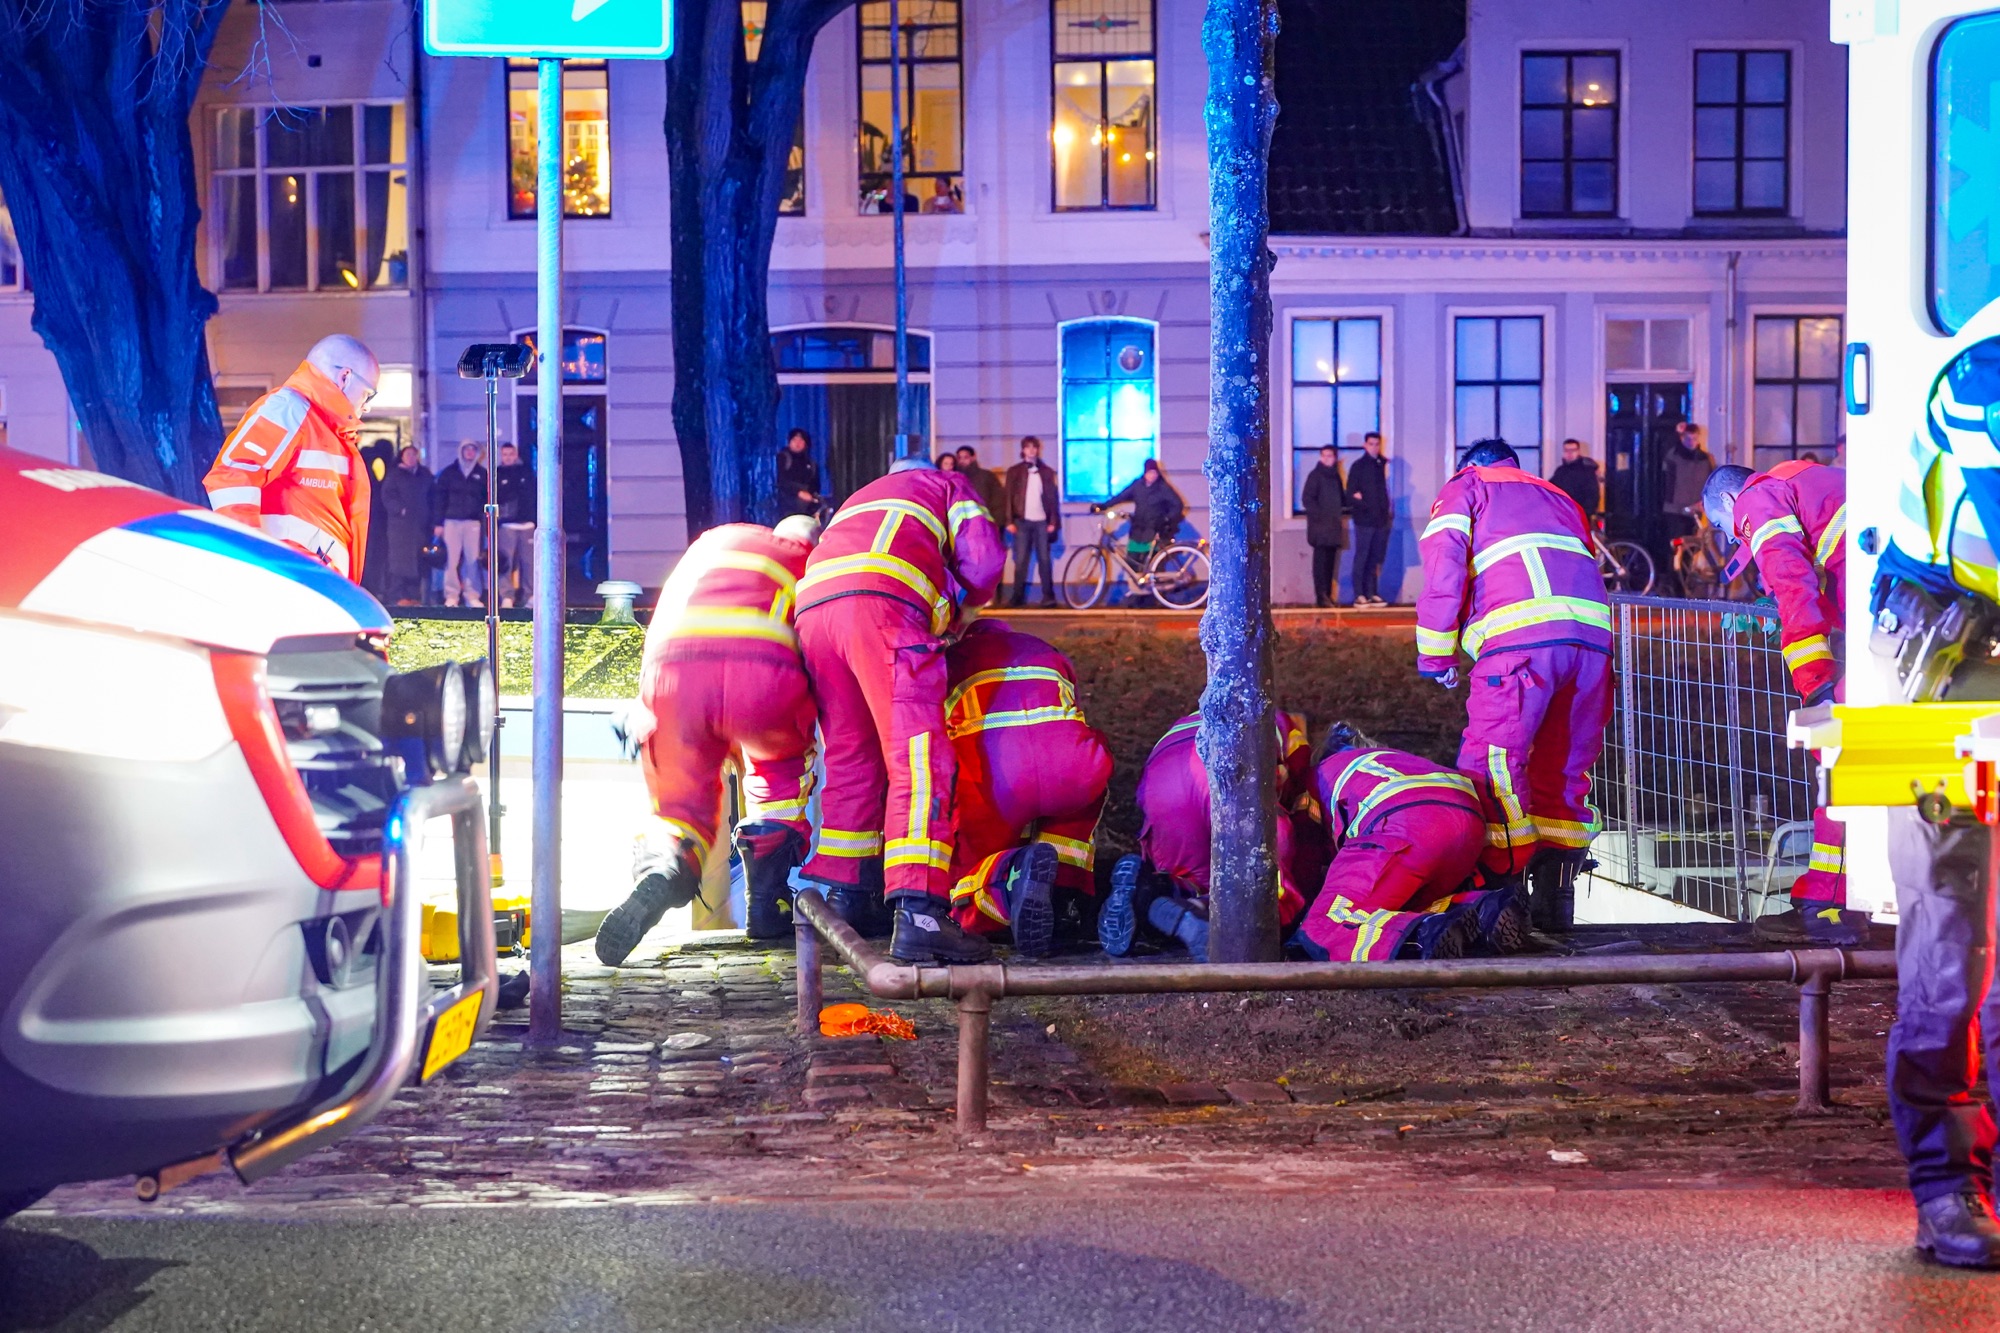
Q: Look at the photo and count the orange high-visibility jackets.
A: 1